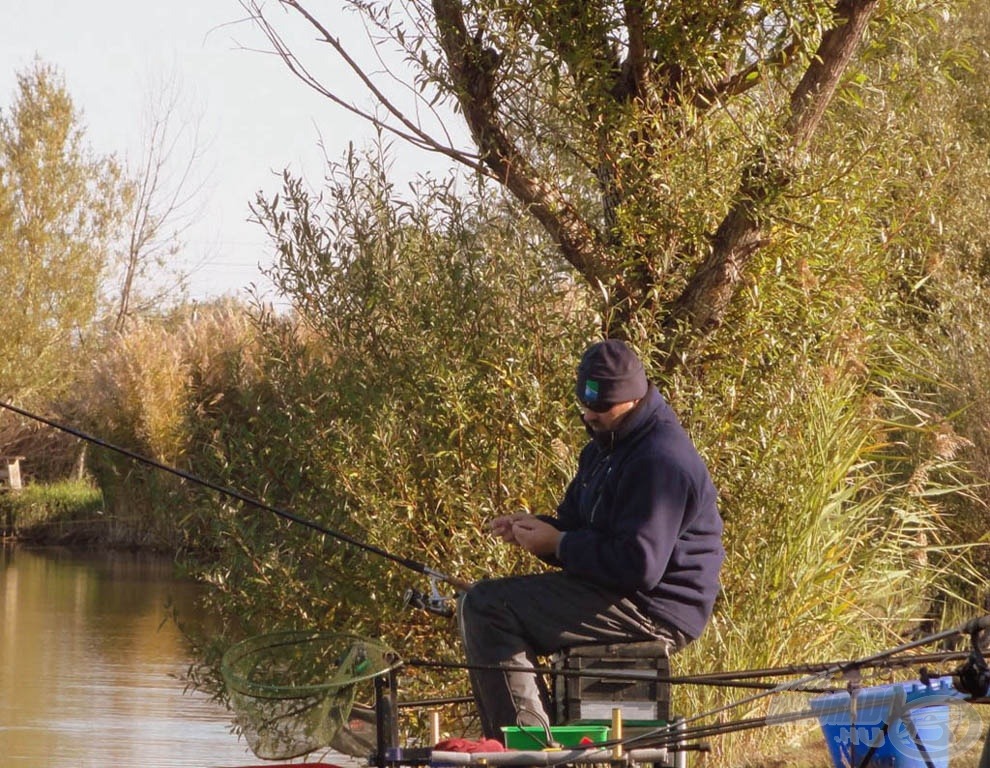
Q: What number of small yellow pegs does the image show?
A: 2